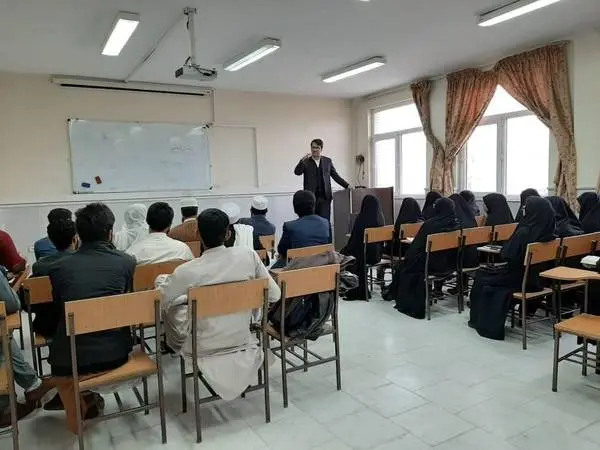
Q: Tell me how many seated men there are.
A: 12